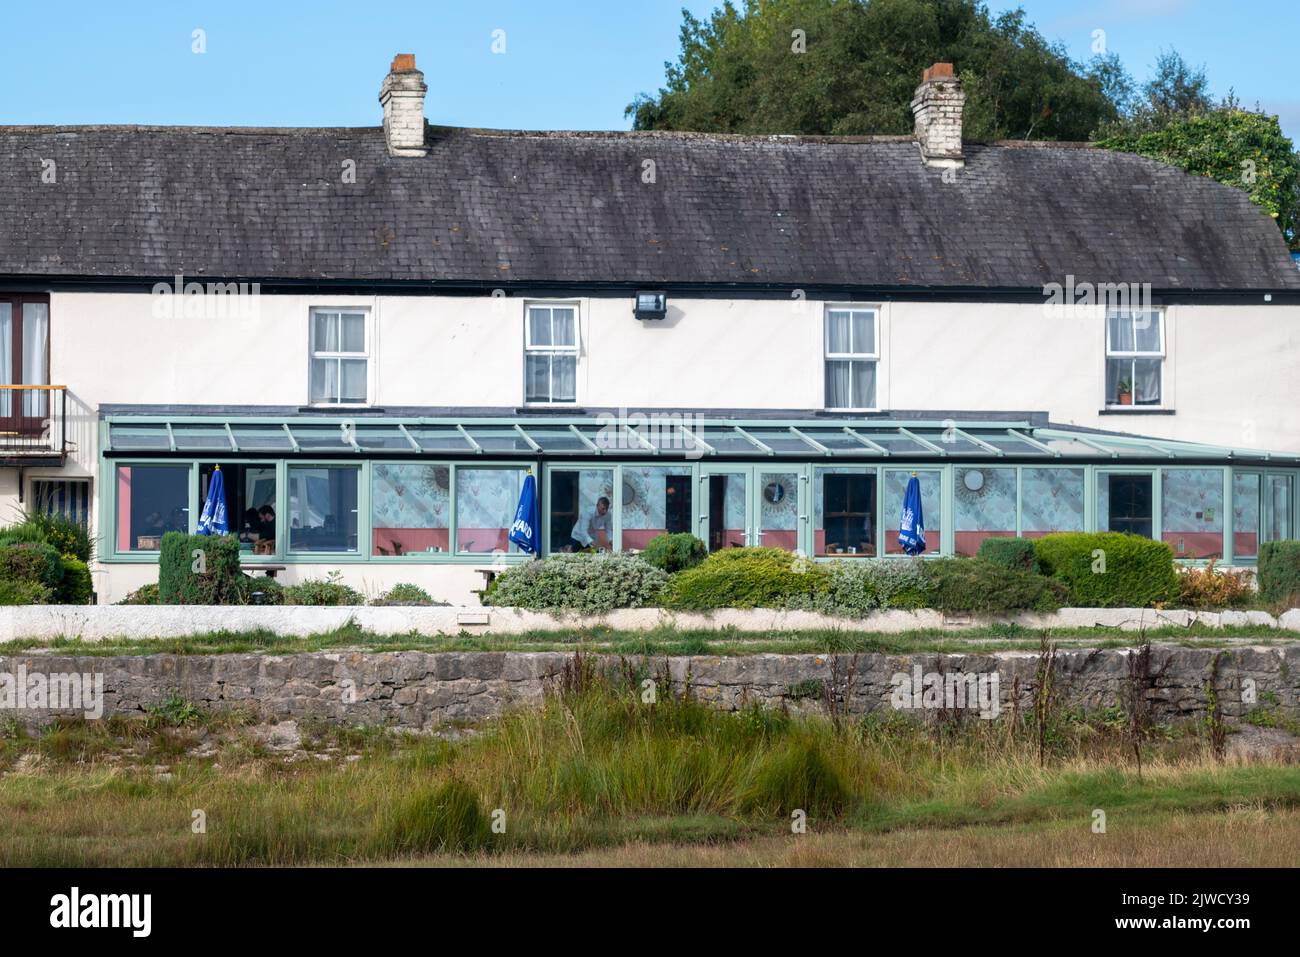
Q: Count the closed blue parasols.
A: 3